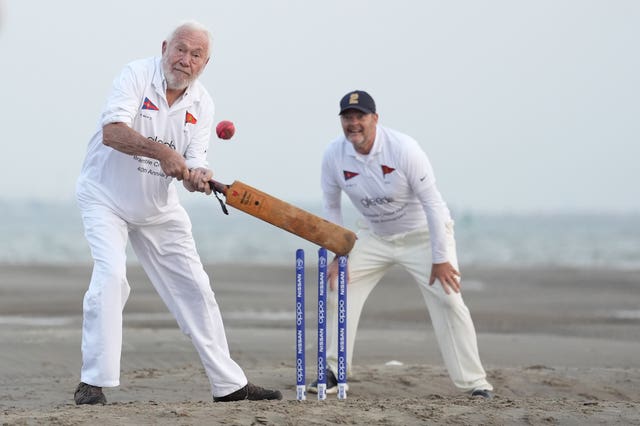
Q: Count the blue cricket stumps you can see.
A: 3